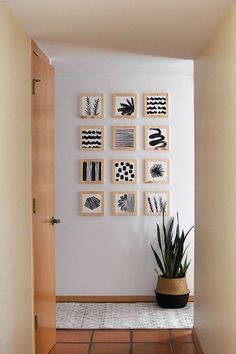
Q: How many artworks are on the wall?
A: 12